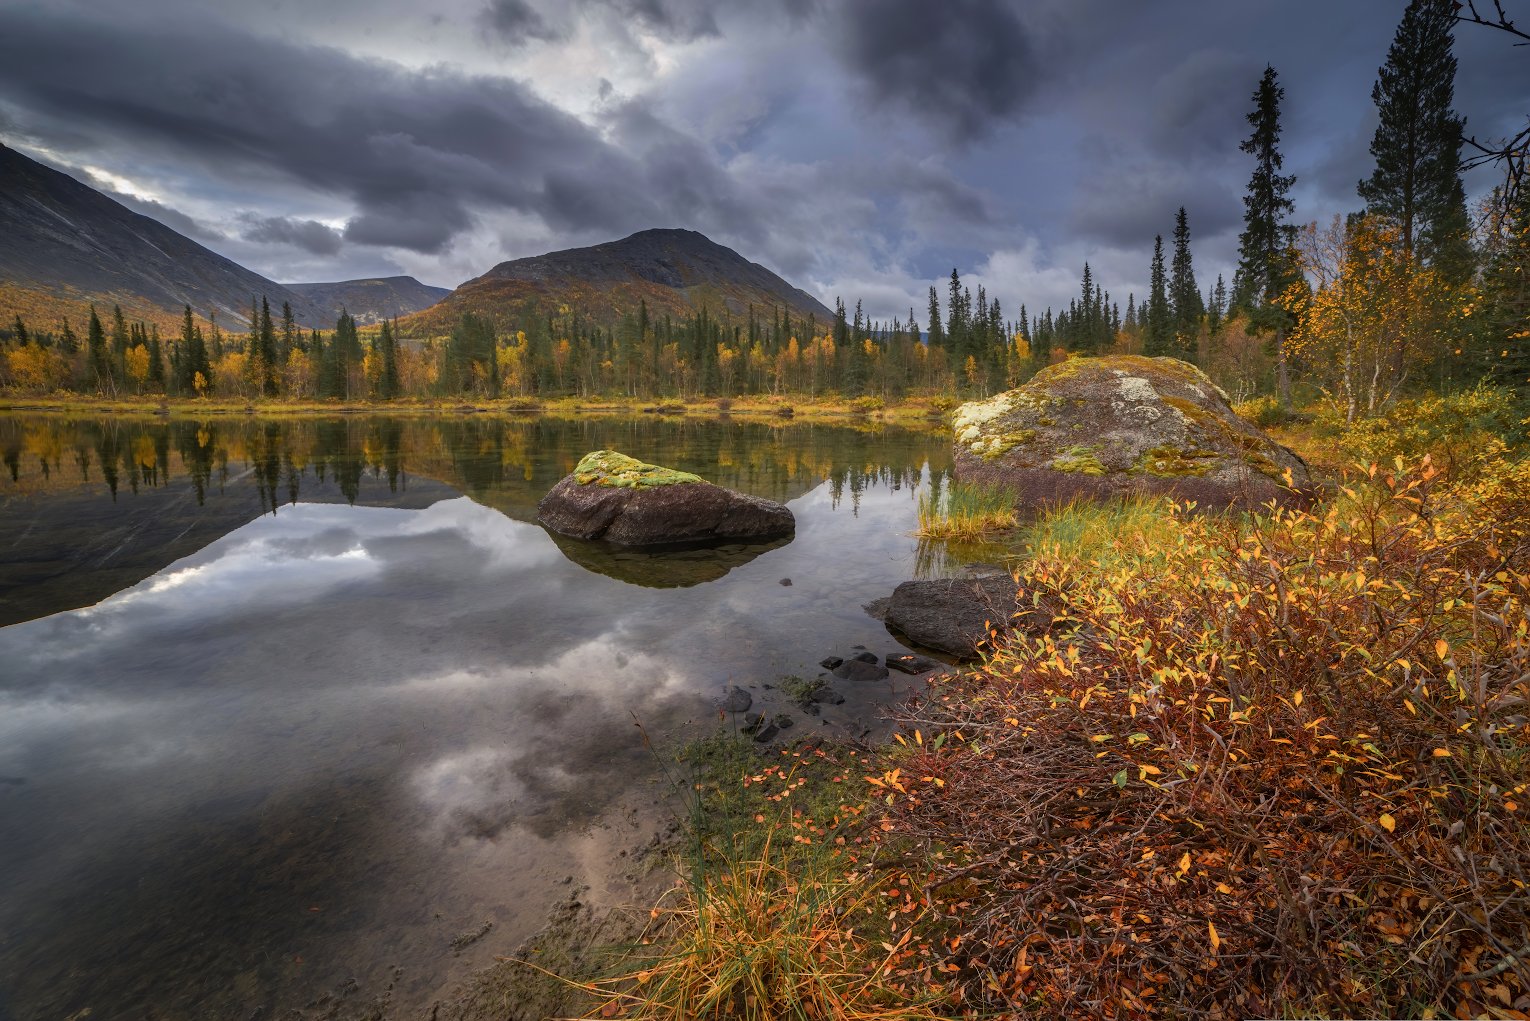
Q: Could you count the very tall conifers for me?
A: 2